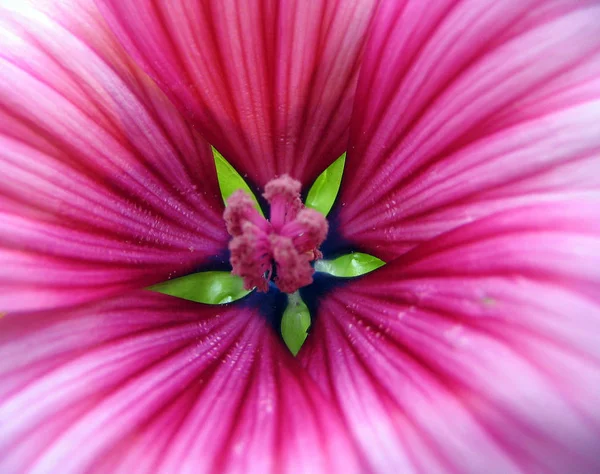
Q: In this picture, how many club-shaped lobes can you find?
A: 5